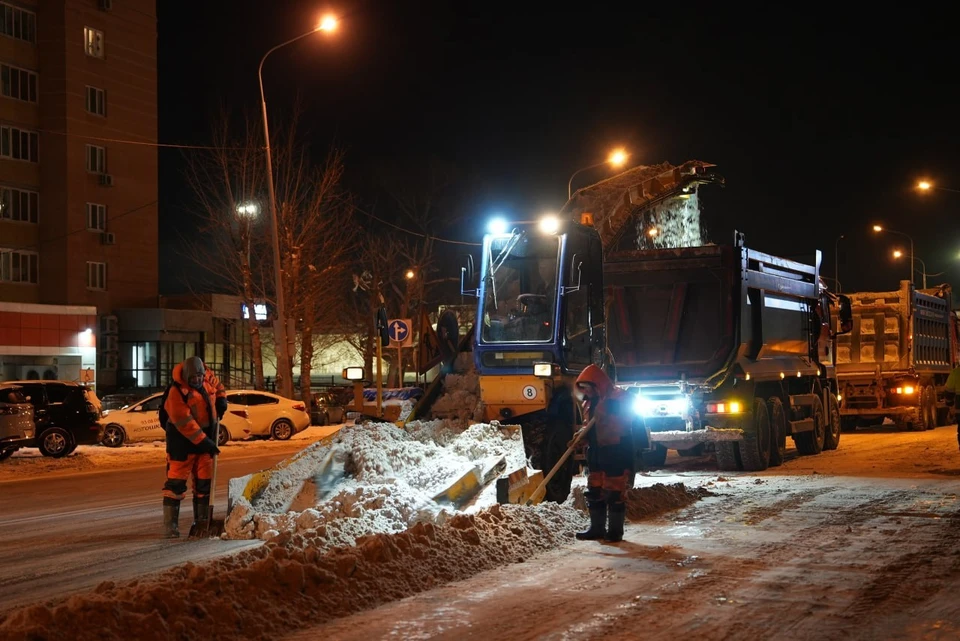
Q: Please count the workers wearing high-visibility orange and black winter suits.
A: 2